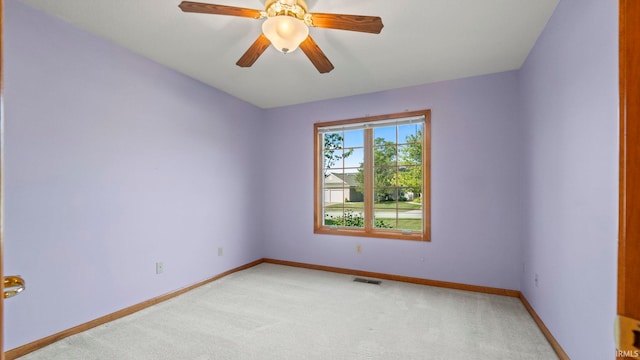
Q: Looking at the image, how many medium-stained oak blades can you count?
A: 4